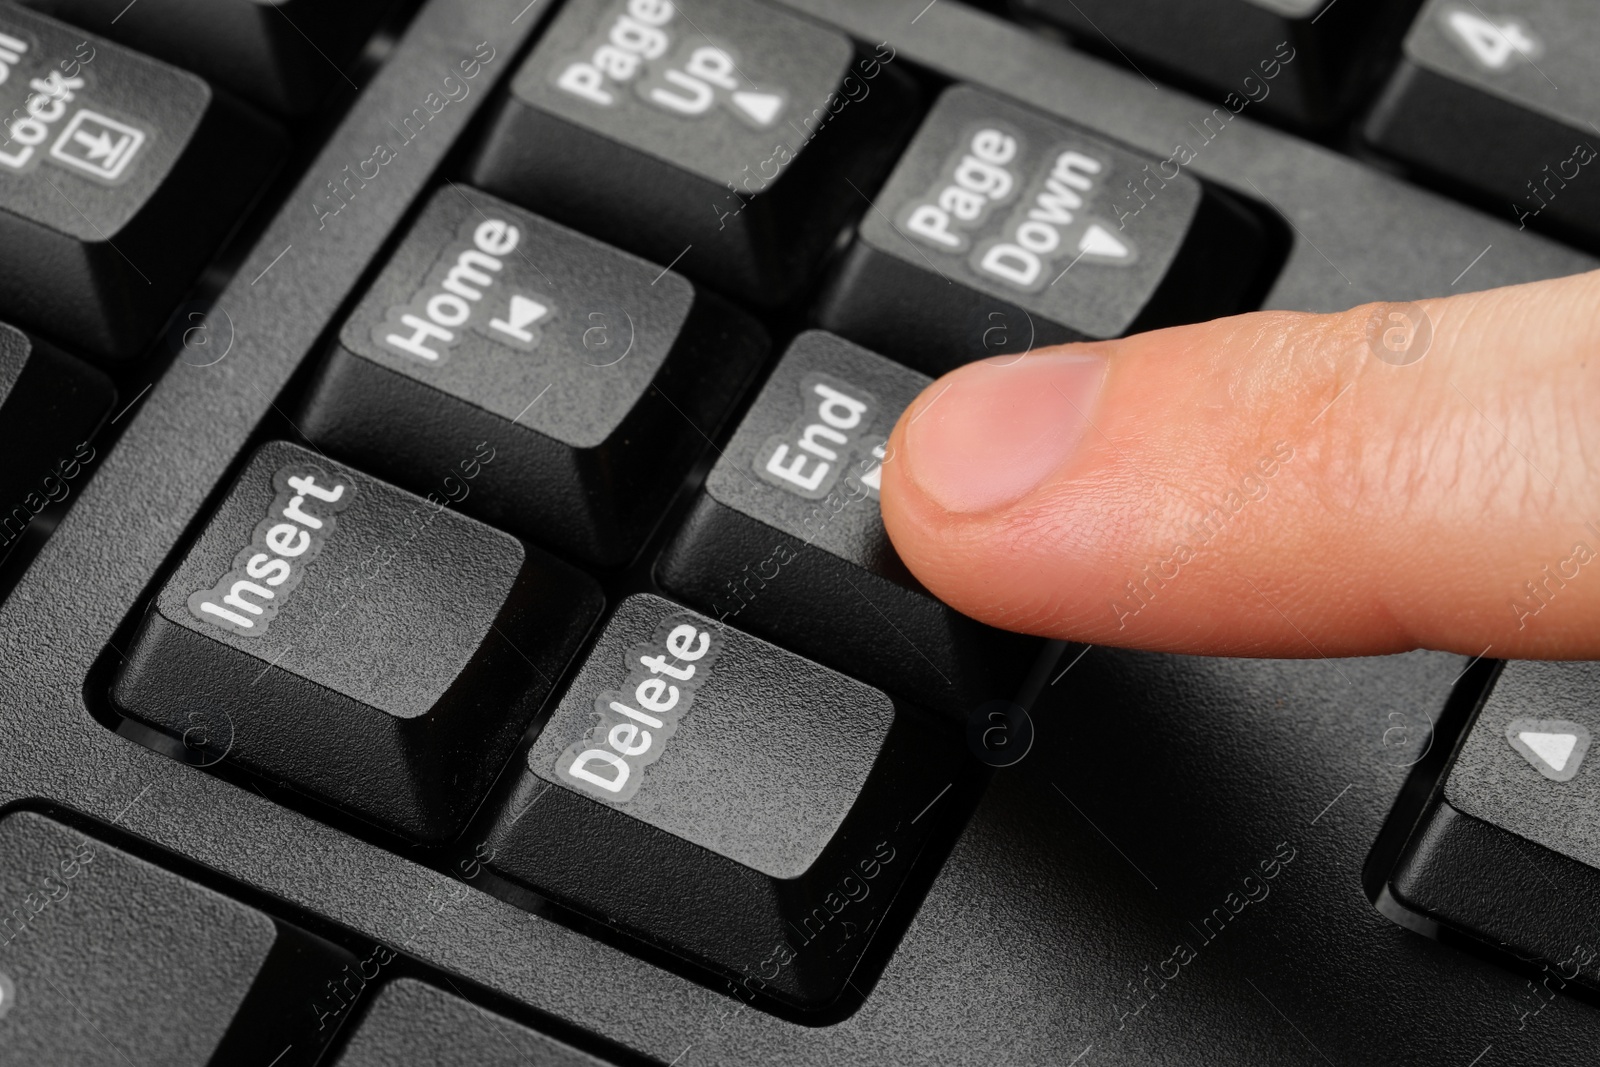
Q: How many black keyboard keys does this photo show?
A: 14